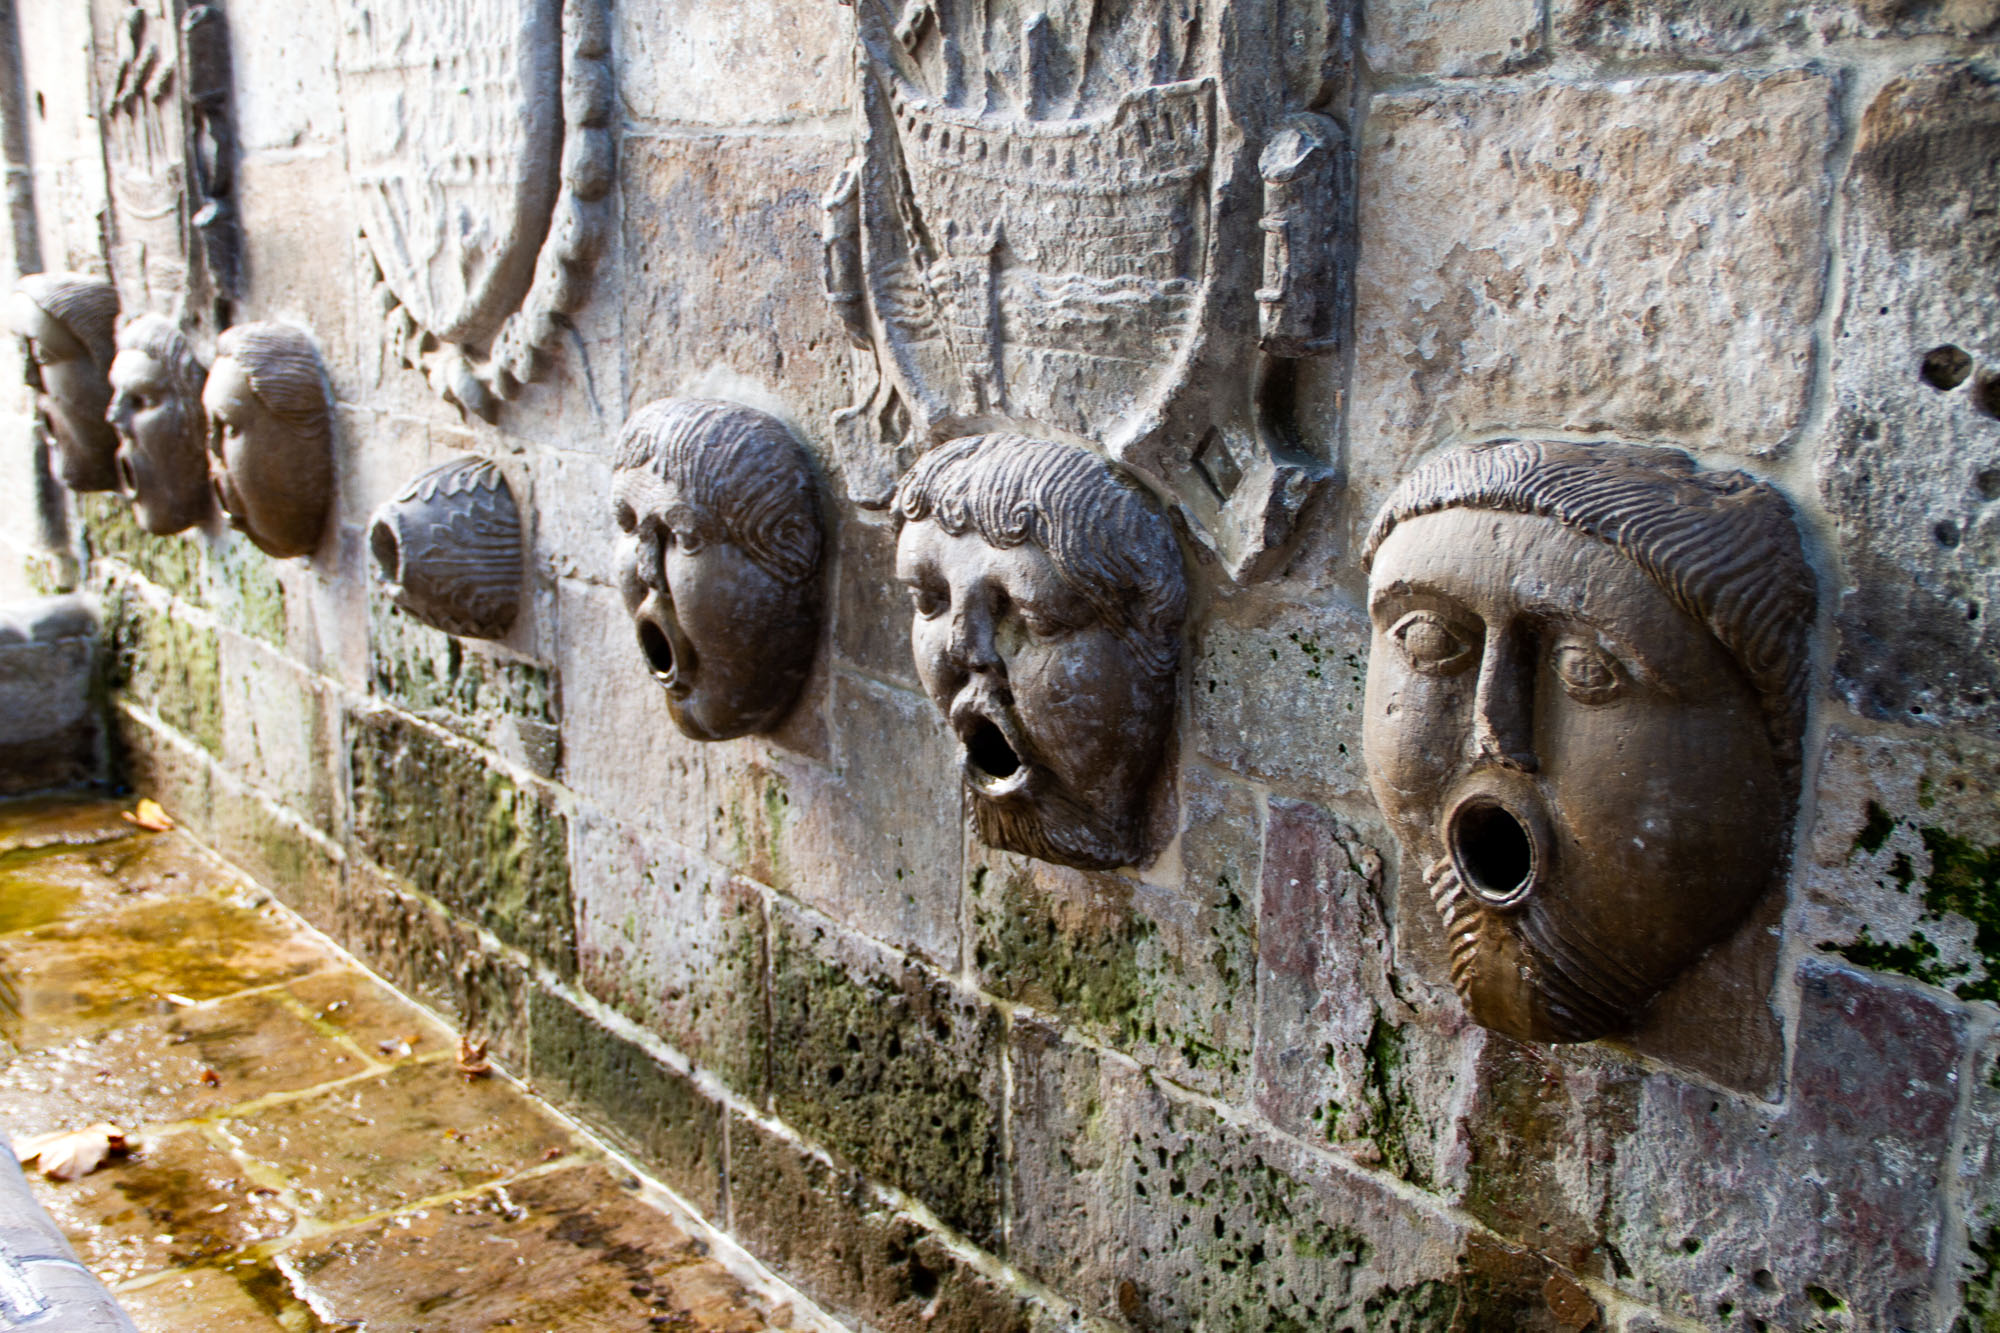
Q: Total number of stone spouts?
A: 7